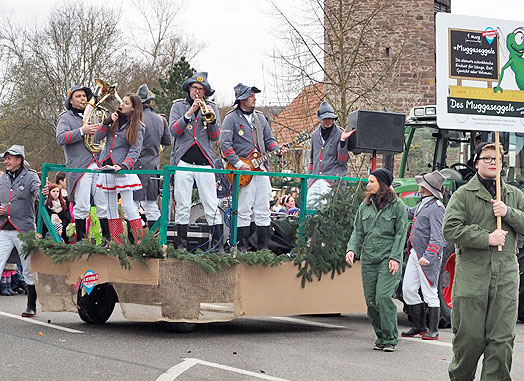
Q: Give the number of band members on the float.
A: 6